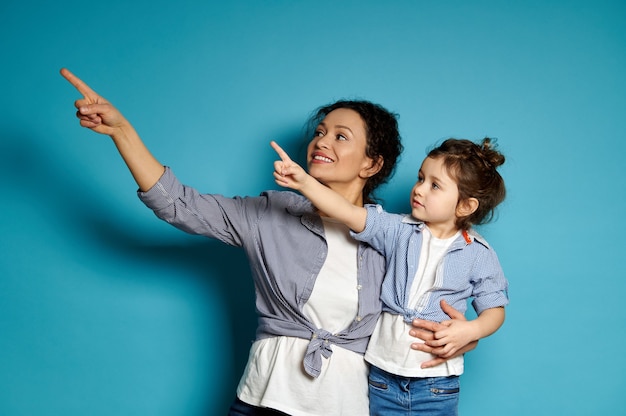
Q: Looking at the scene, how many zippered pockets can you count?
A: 2